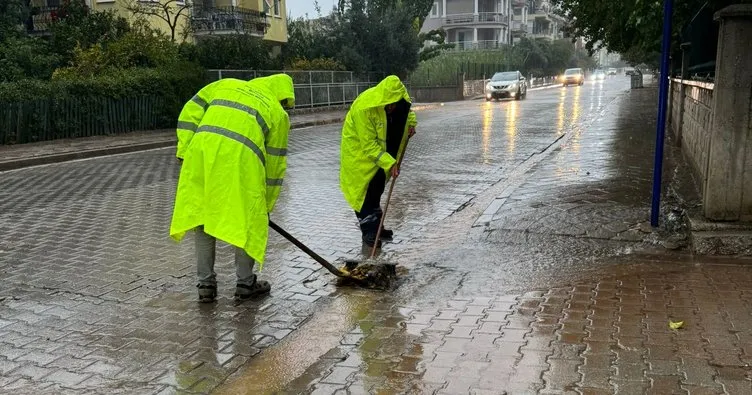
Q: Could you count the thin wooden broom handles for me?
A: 1